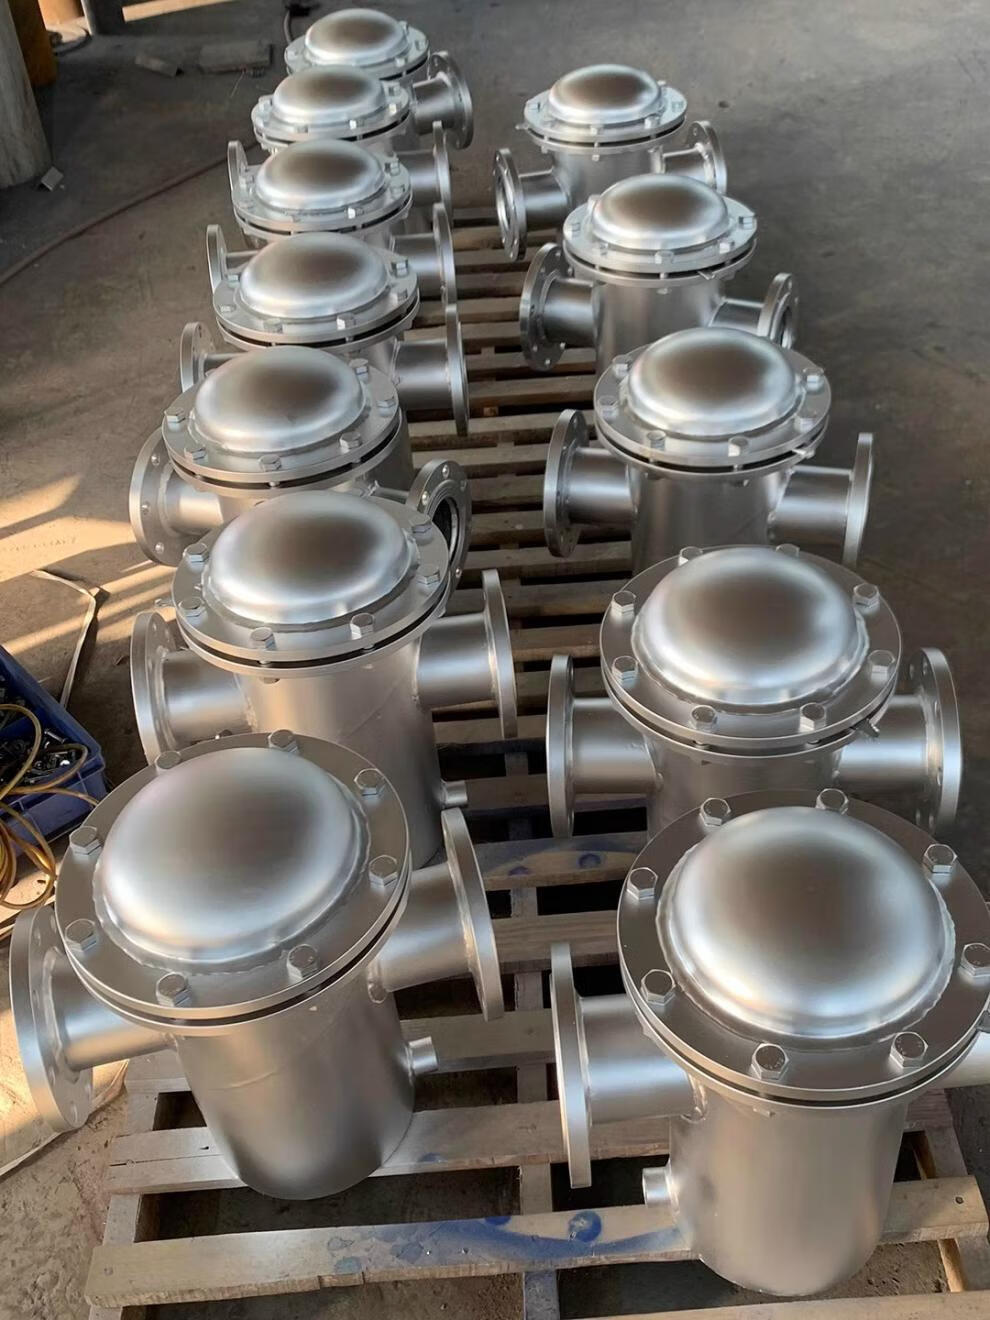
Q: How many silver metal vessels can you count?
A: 12